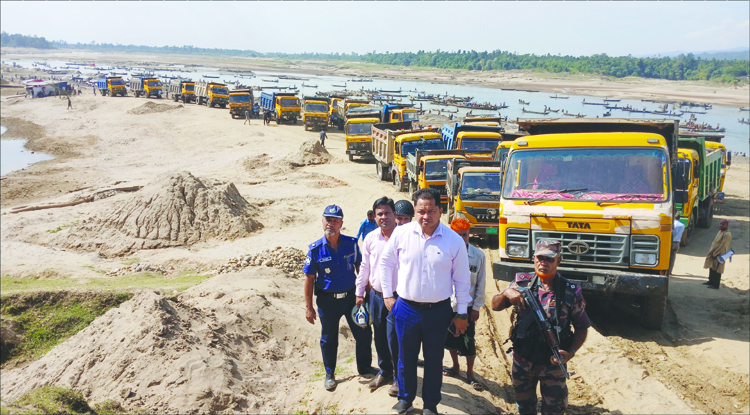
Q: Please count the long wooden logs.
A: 1